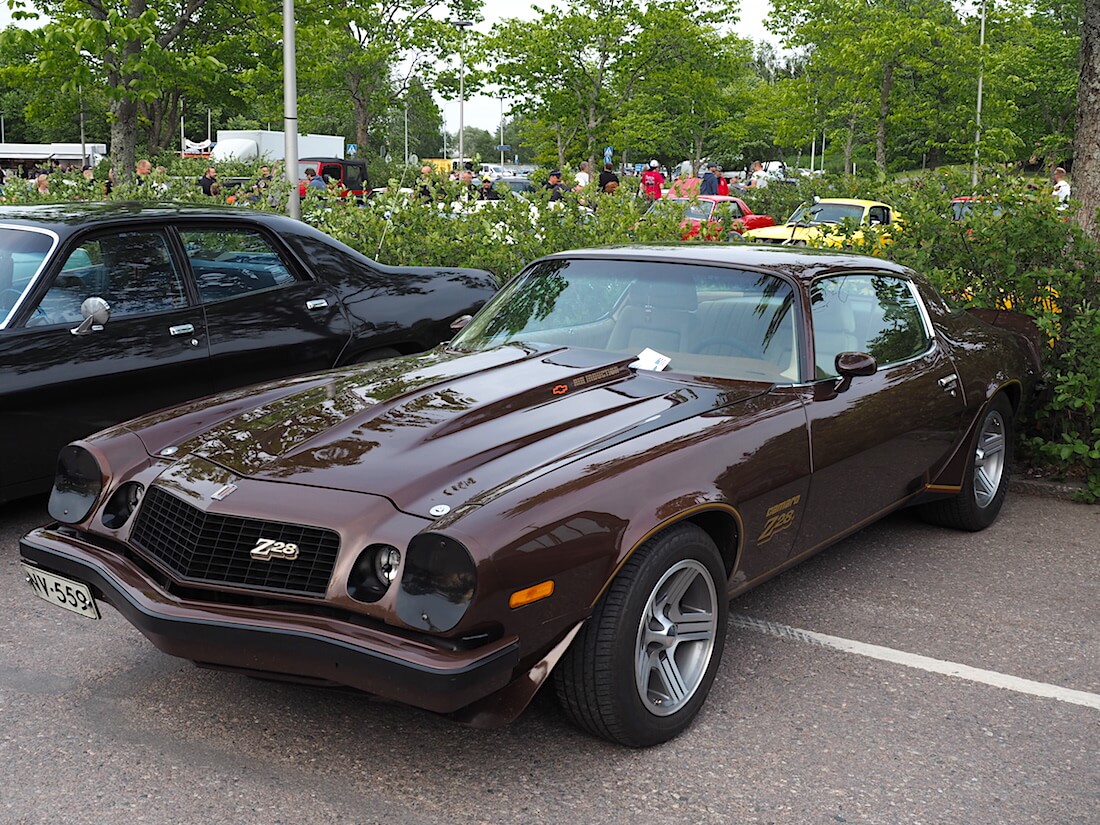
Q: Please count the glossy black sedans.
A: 1